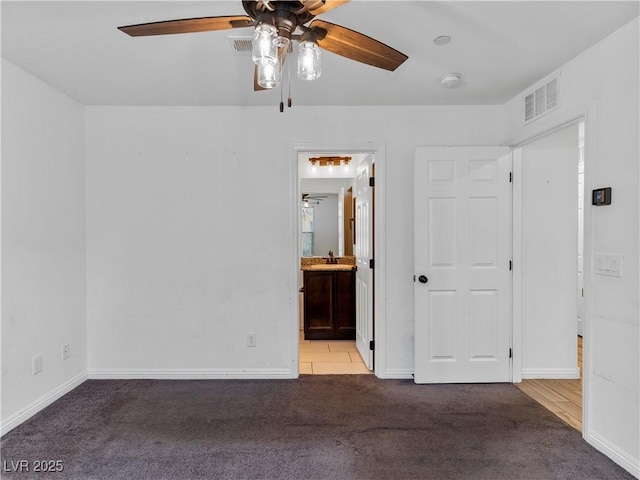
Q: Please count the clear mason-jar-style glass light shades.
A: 3